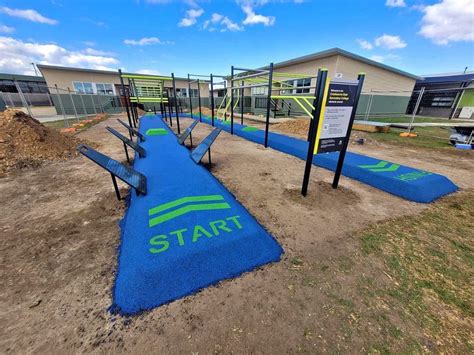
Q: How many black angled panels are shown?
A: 5